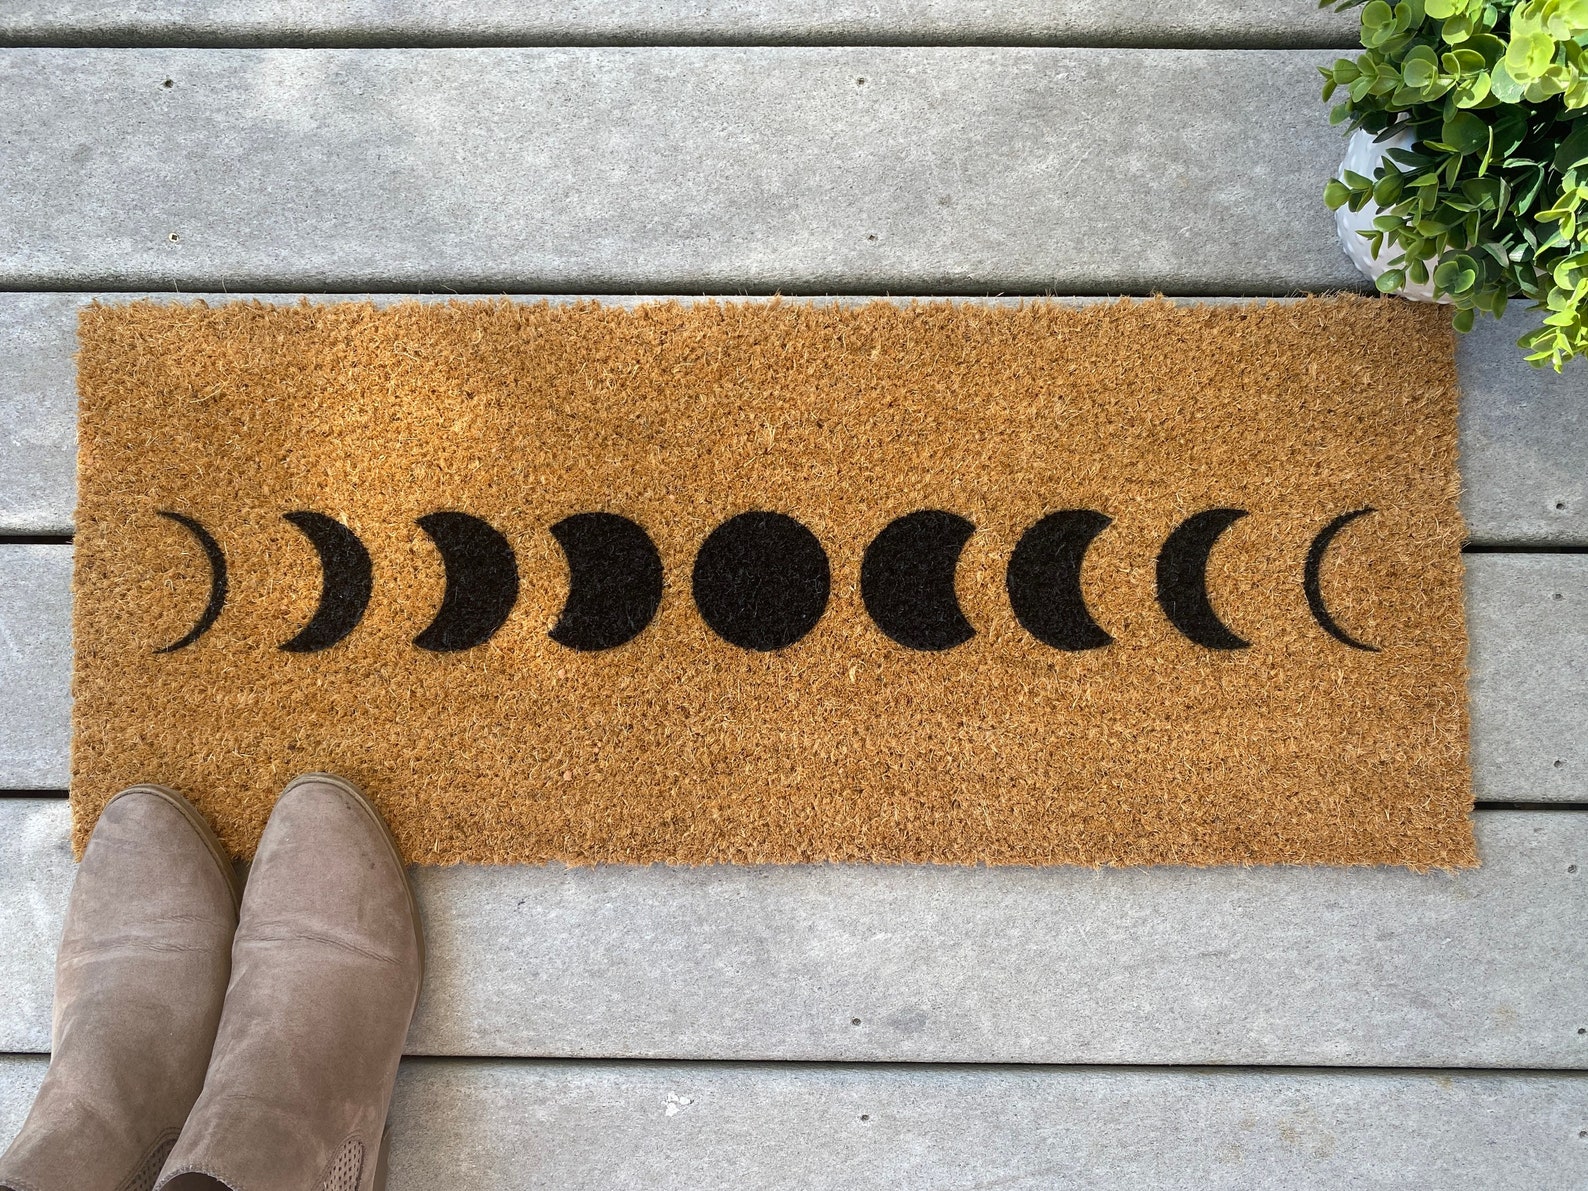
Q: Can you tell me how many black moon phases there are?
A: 9